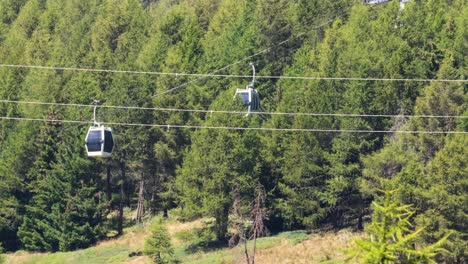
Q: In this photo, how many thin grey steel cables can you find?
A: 4